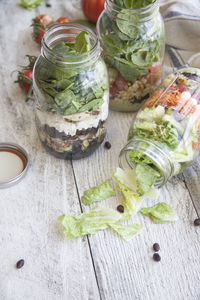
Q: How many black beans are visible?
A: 6